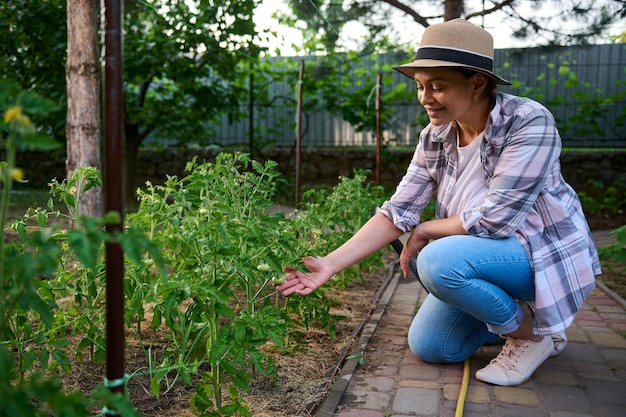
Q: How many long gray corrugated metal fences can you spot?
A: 1